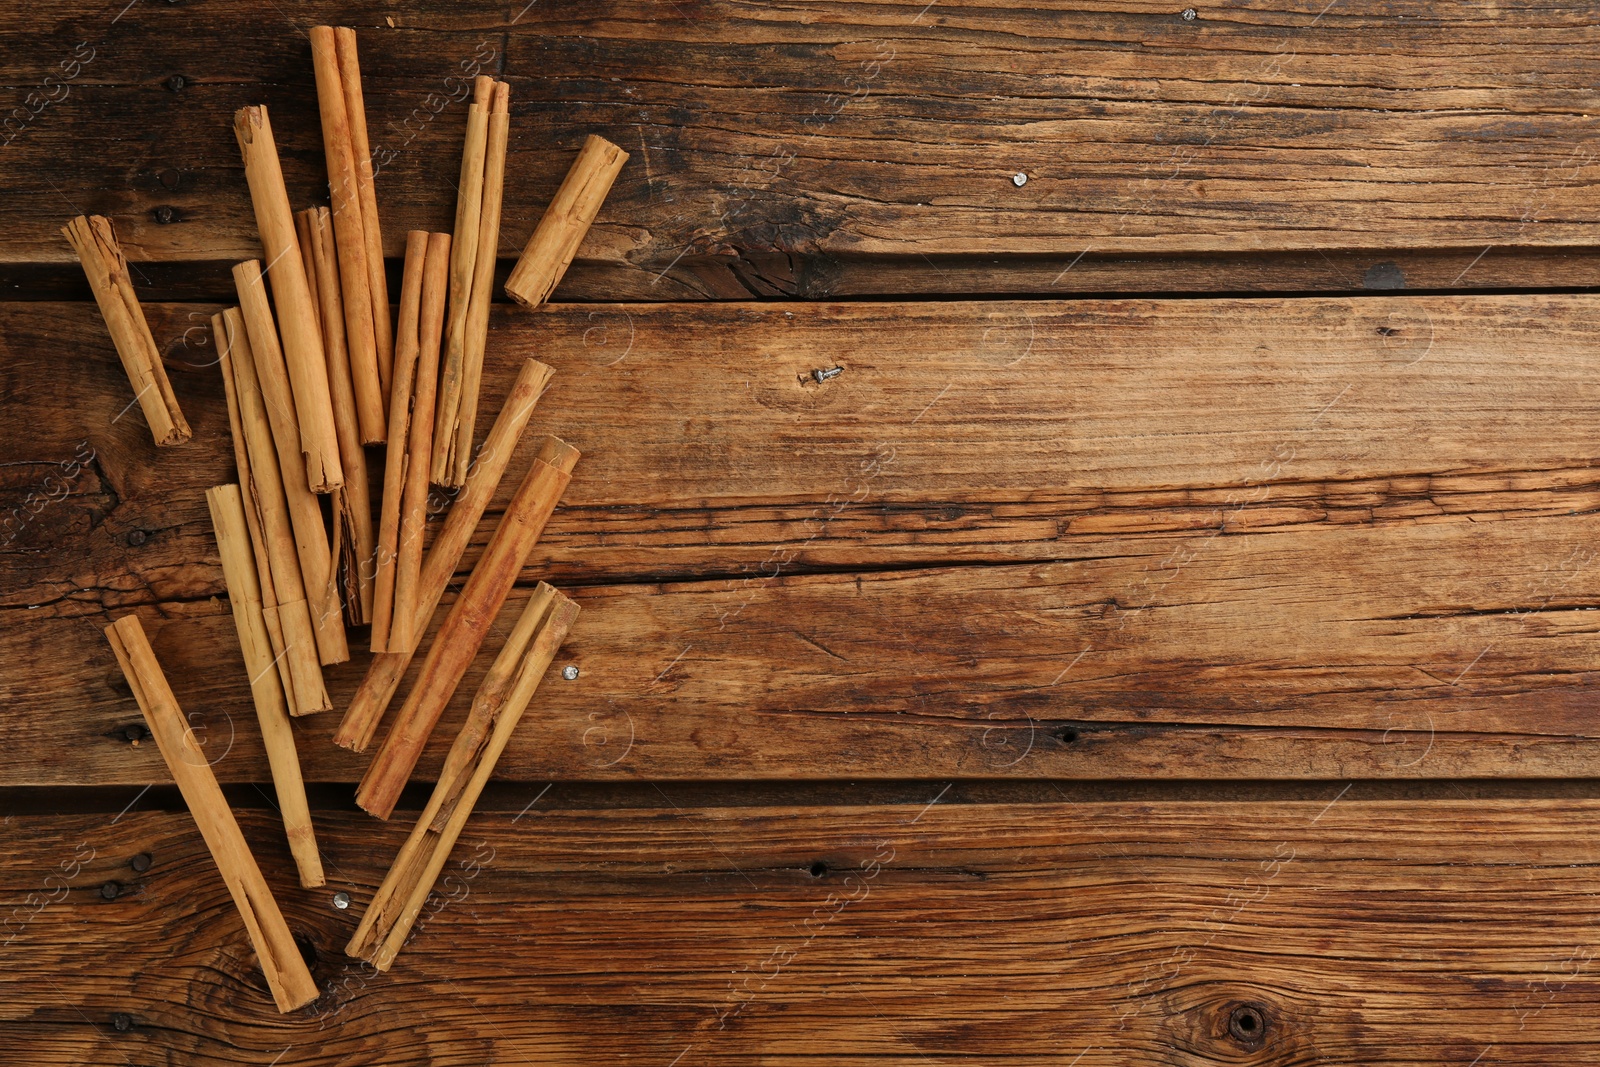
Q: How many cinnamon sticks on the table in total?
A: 14